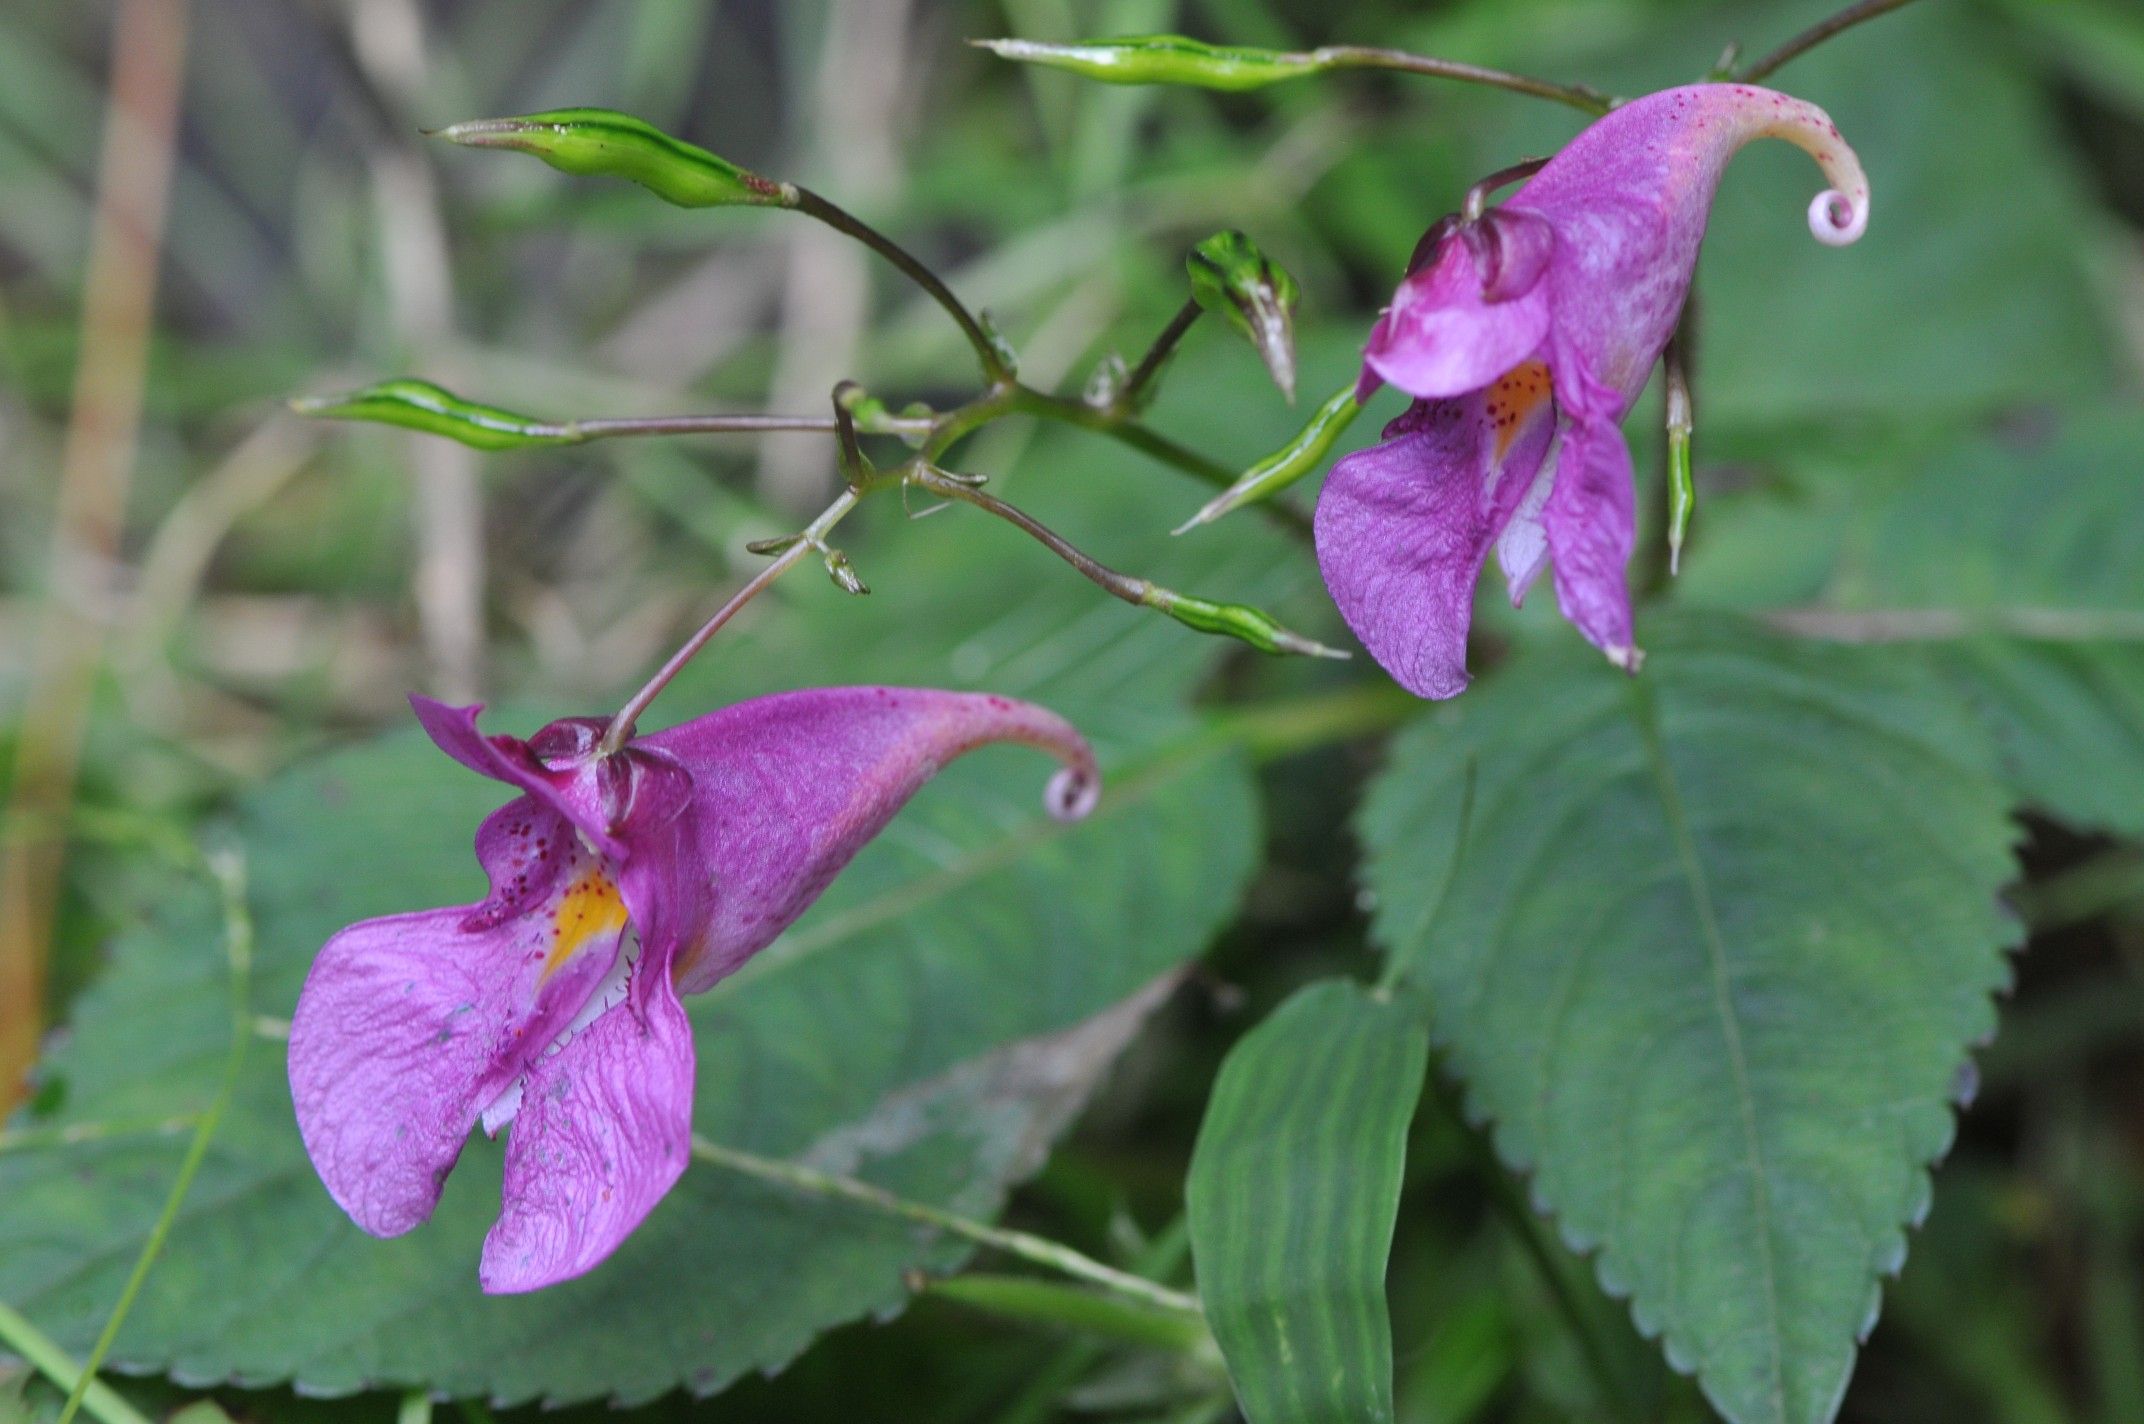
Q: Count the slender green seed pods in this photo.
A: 7